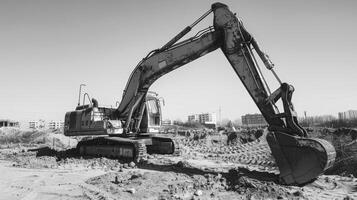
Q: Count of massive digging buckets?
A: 1